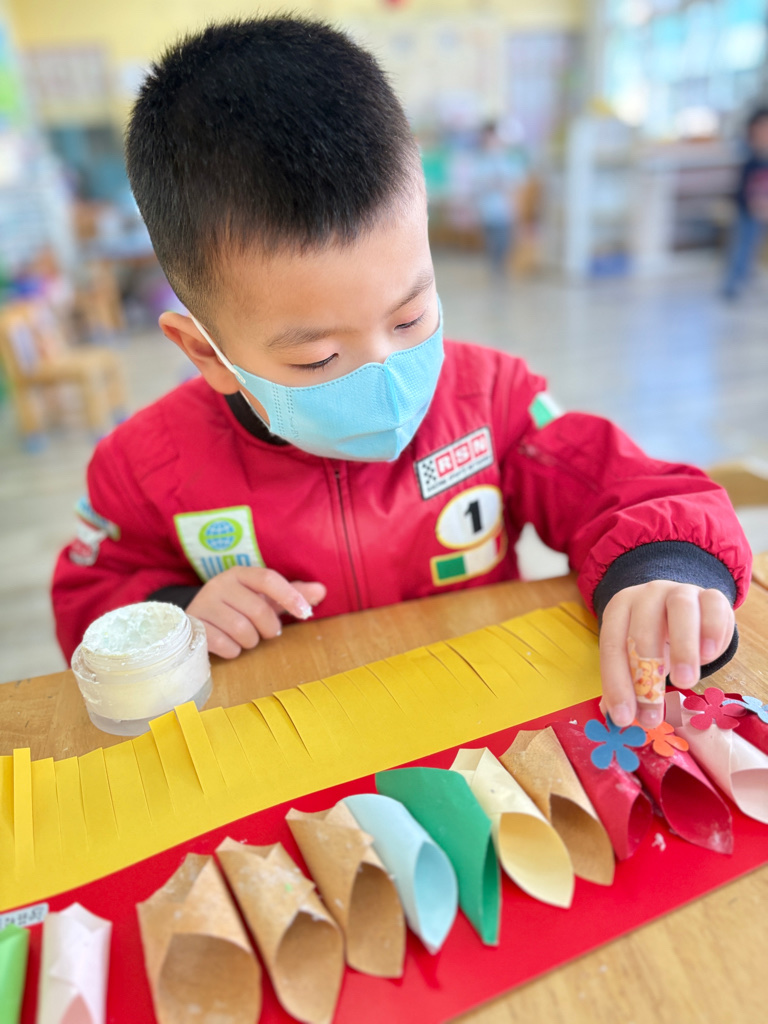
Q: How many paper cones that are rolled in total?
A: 13